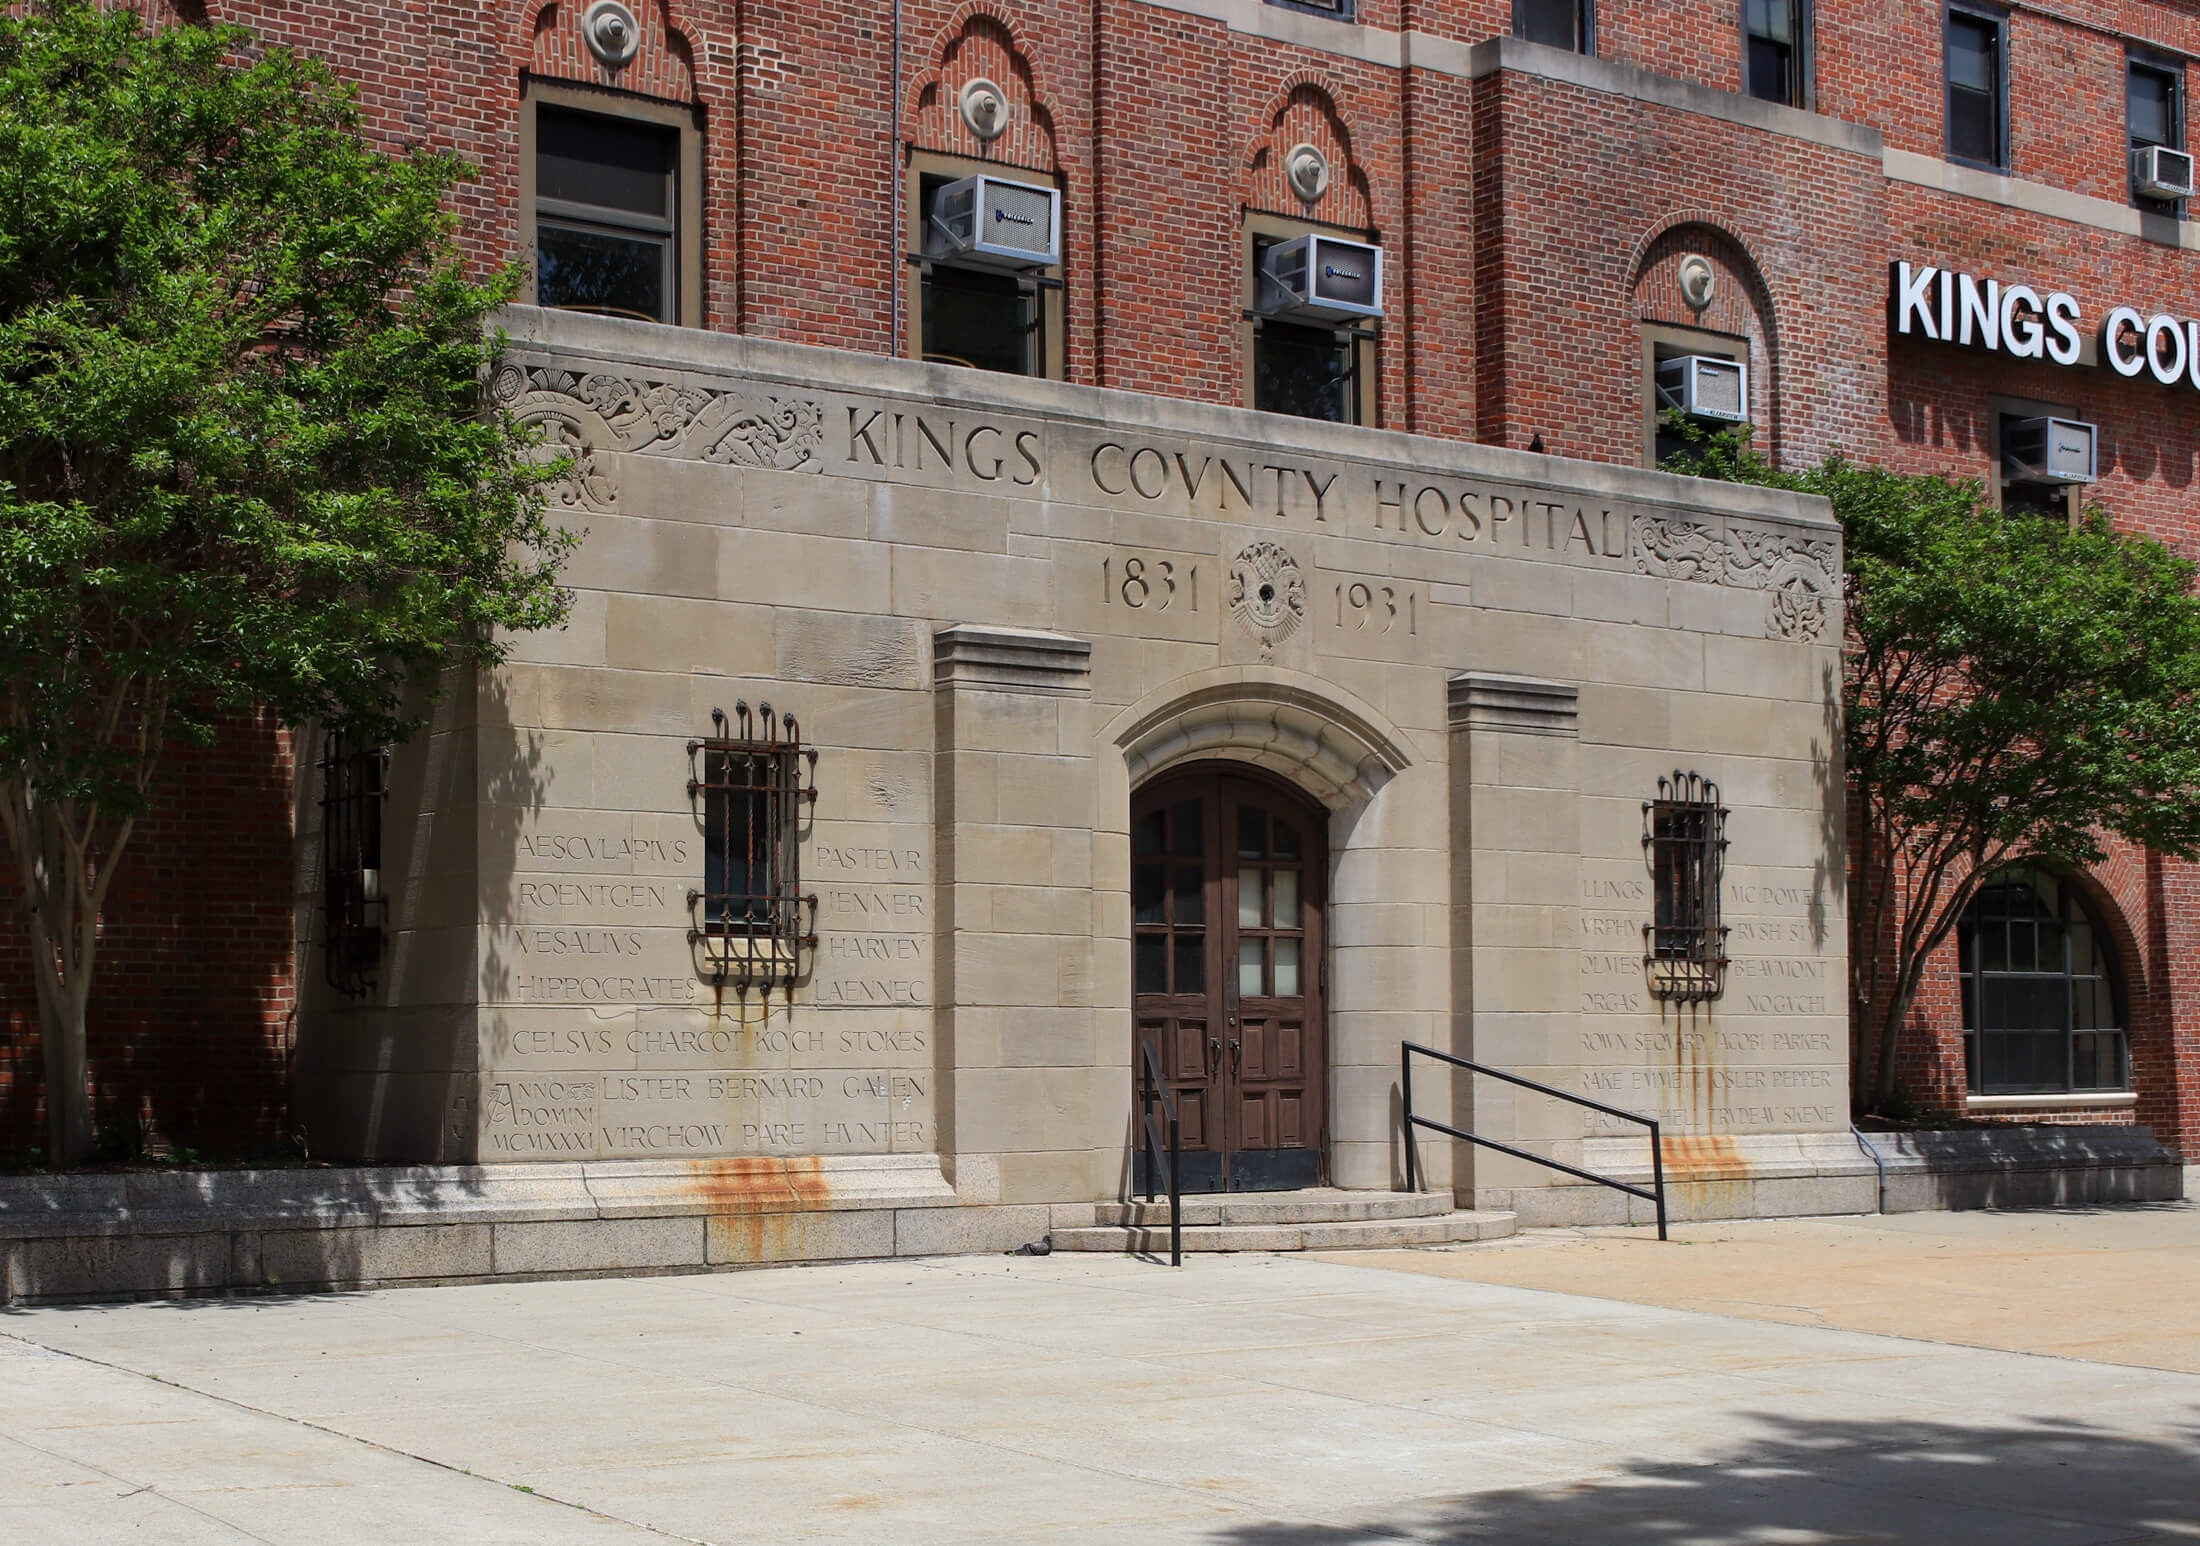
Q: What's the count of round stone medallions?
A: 4